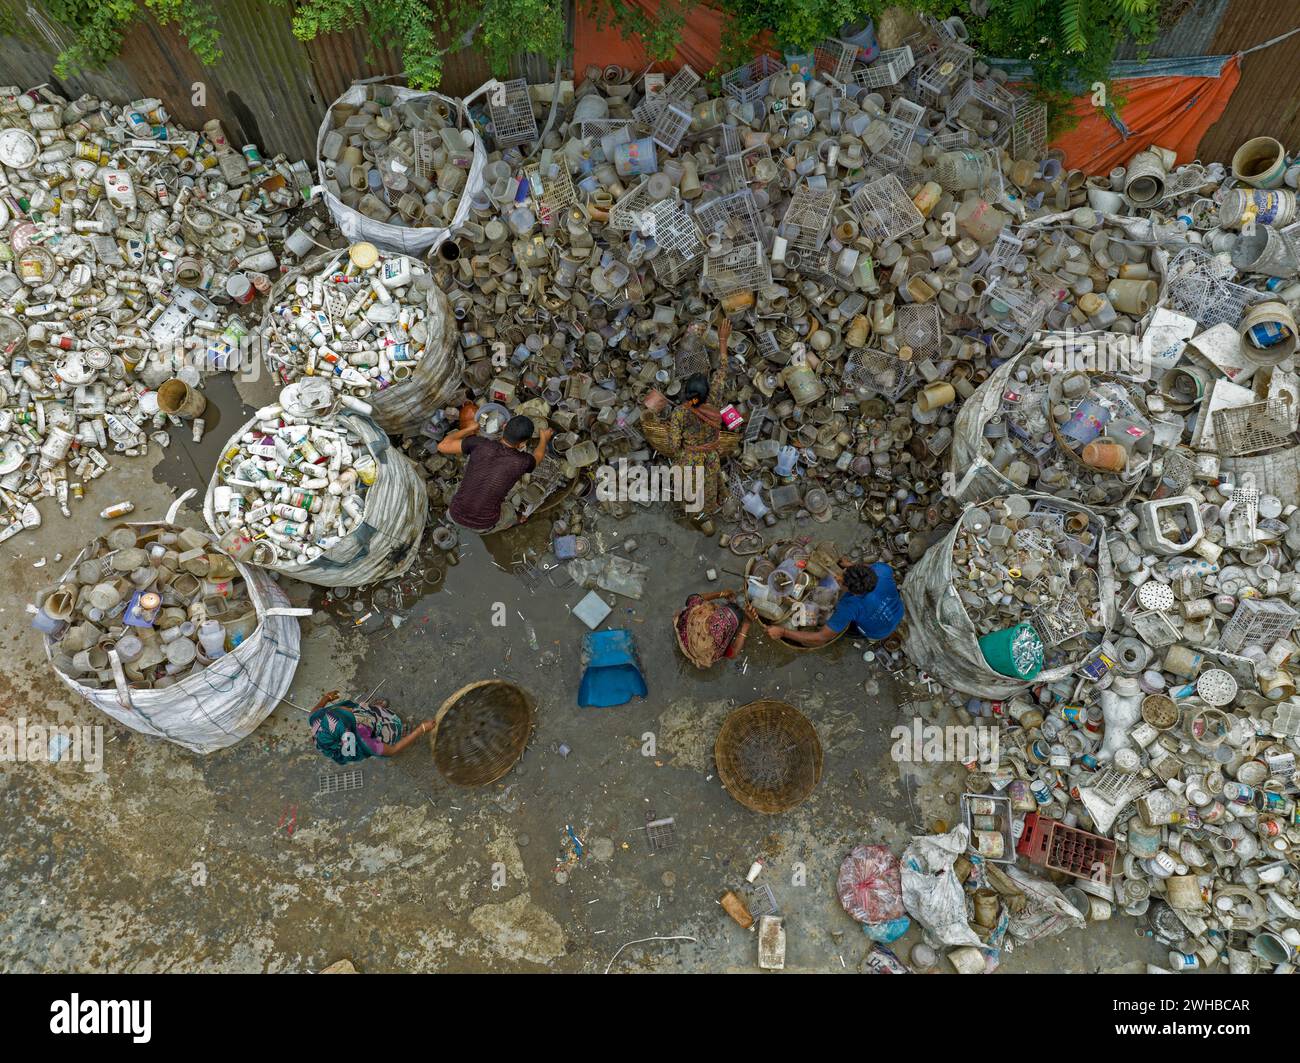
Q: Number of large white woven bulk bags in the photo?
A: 7